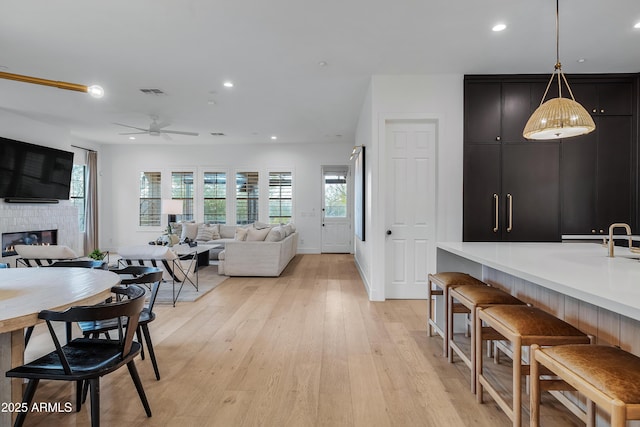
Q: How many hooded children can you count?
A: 0